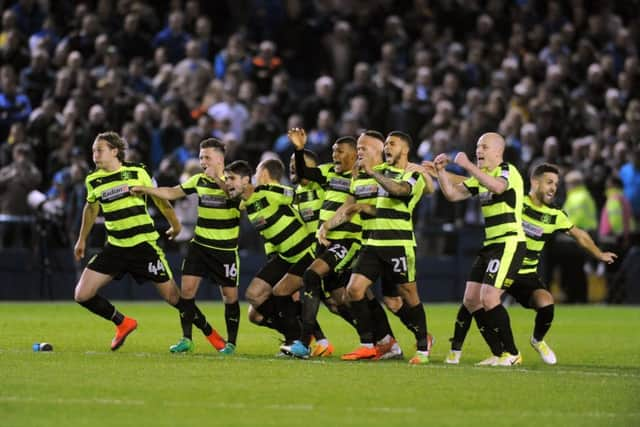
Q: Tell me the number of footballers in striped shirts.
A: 10